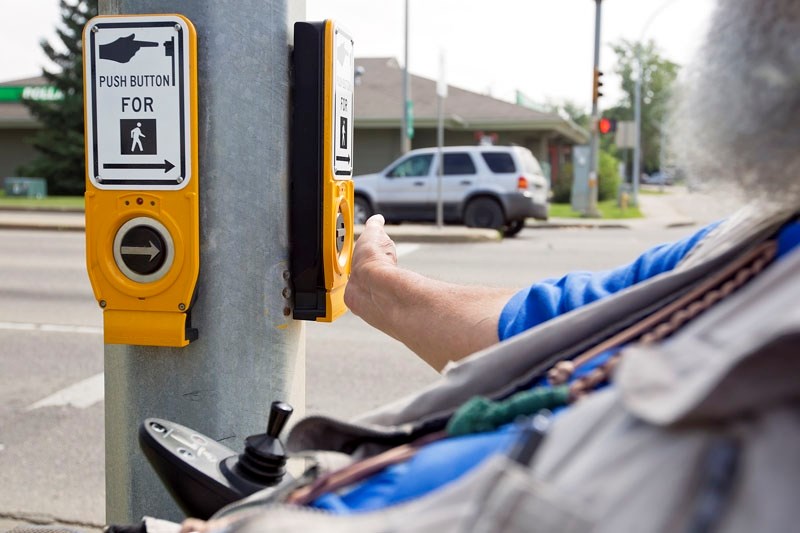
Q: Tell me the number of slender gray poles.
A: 4